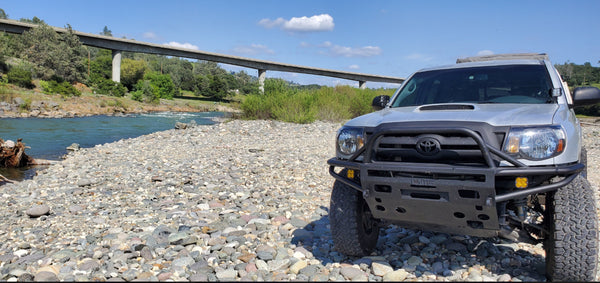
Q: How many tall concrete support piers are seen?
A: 3